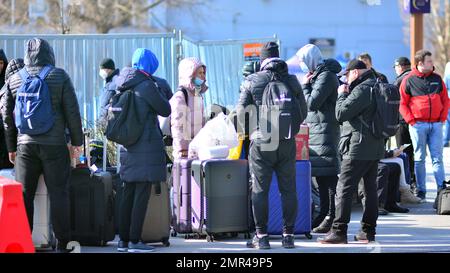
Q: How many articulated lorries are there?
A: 0